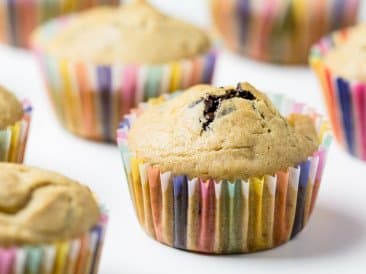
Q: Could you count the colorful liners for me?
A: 7